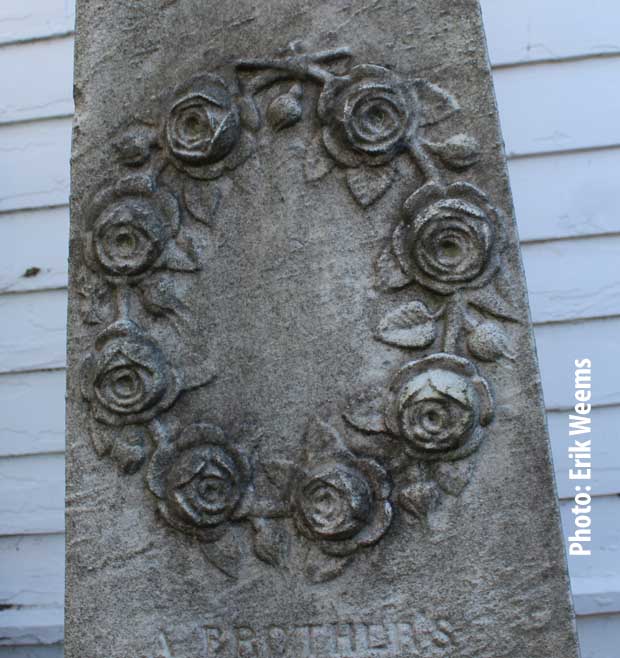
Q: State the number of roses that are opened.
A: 8